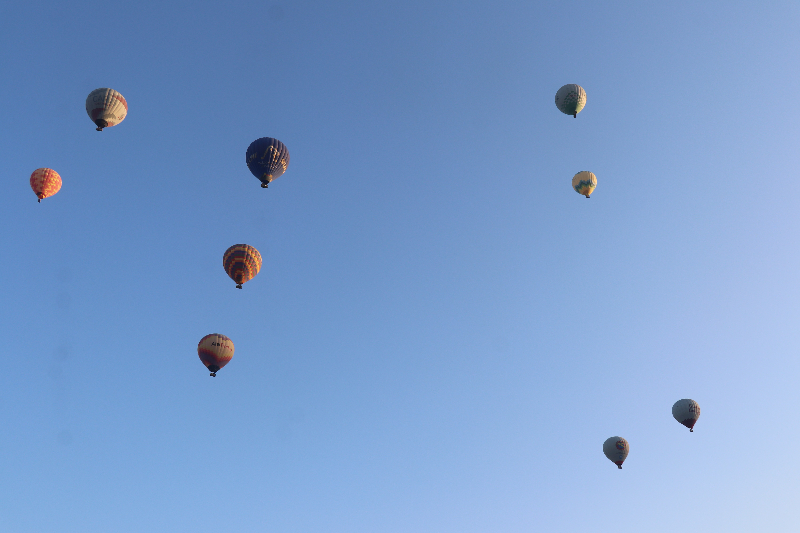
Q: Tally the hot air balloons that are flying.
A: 9